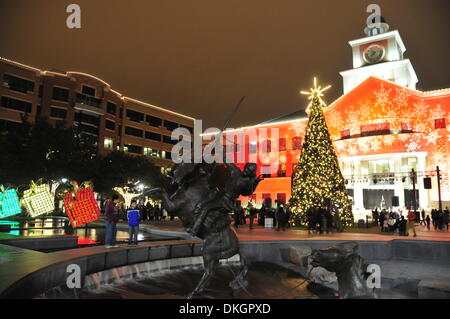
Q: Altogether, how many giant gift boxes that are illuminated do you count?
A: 3